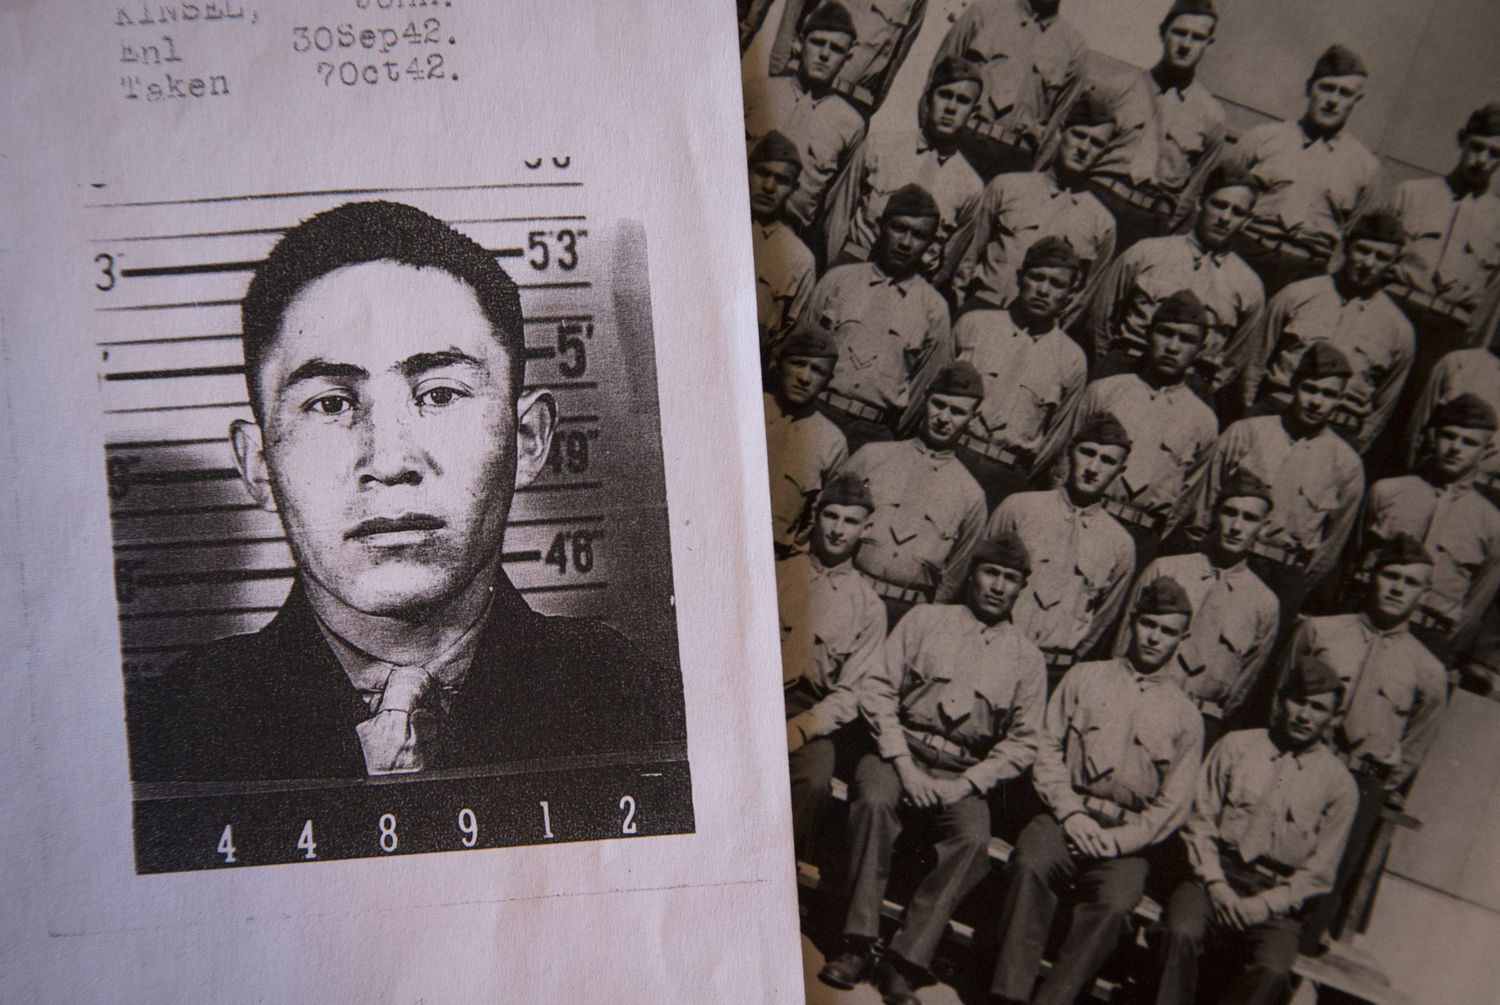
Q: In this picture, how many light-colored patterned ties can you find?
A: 1